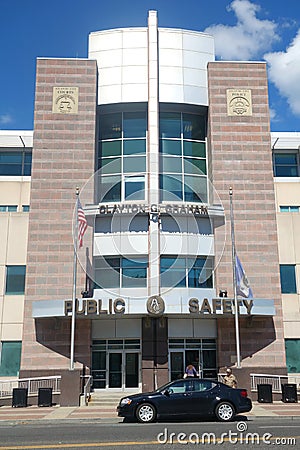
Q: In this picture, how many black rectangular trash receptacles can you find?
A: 4